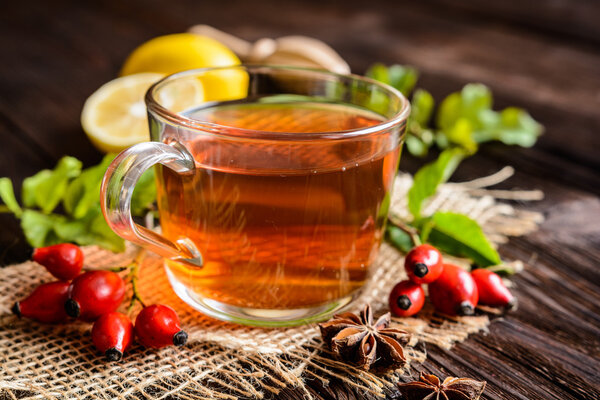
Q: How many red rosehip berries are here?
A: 9